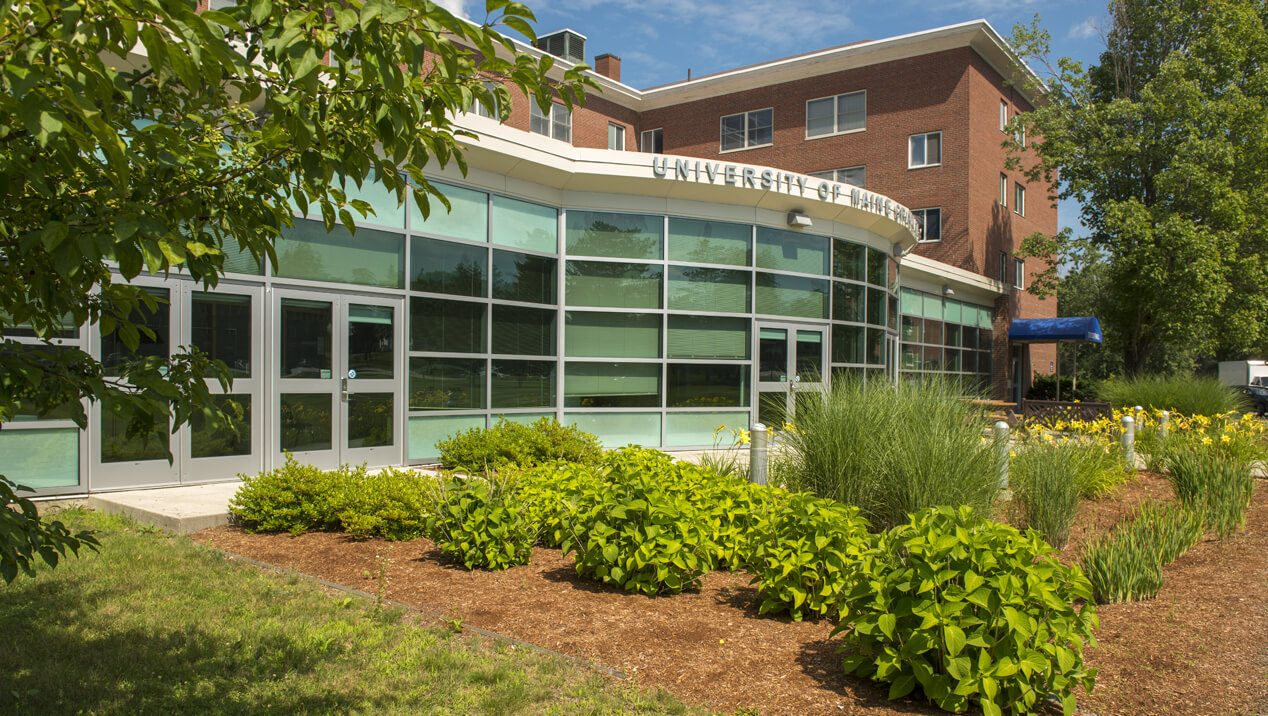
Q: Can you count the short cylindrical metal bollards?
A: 5